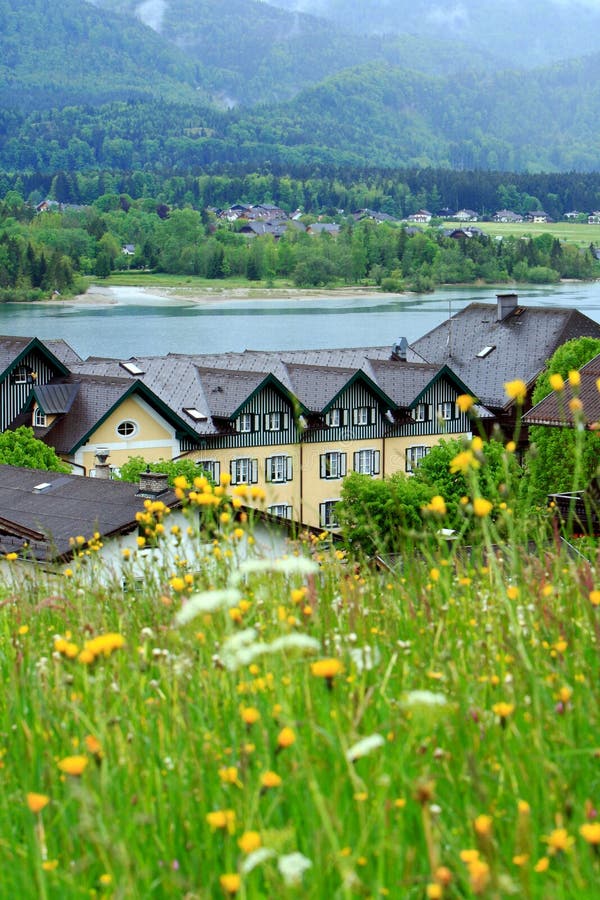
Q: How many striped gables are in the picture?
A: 4